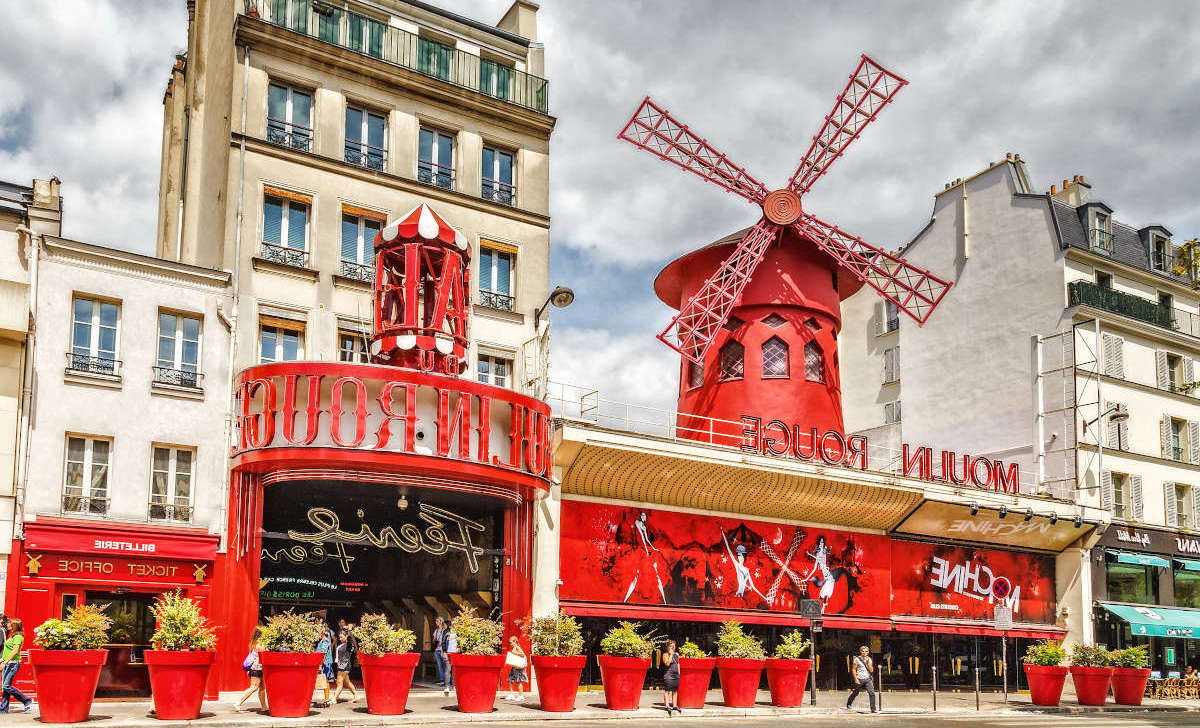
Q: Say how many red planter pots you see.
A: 13